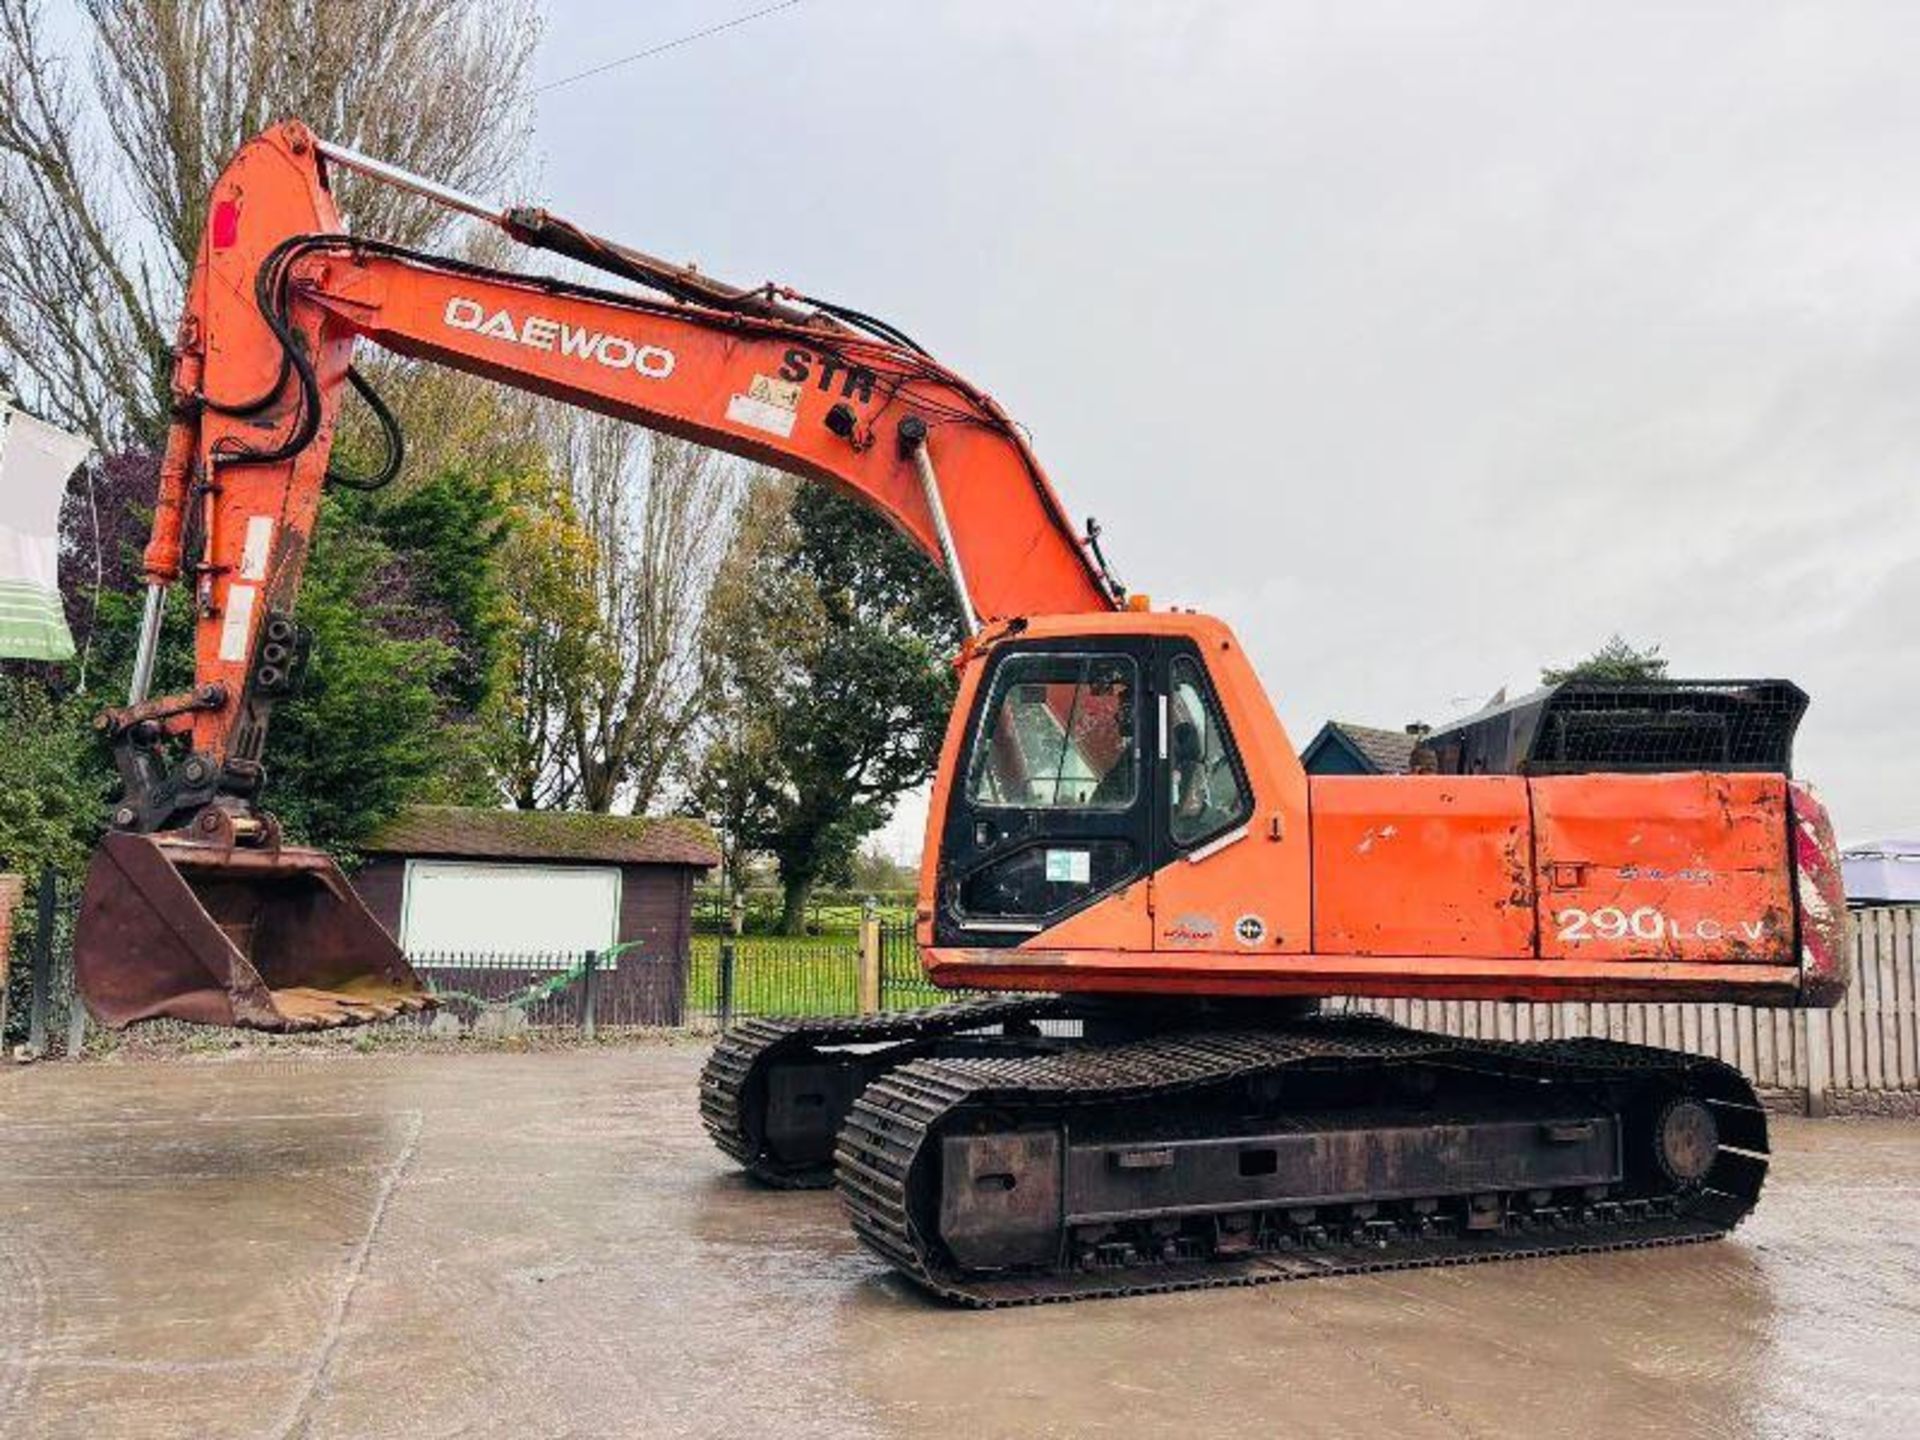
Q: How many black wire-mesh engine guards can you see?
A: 1